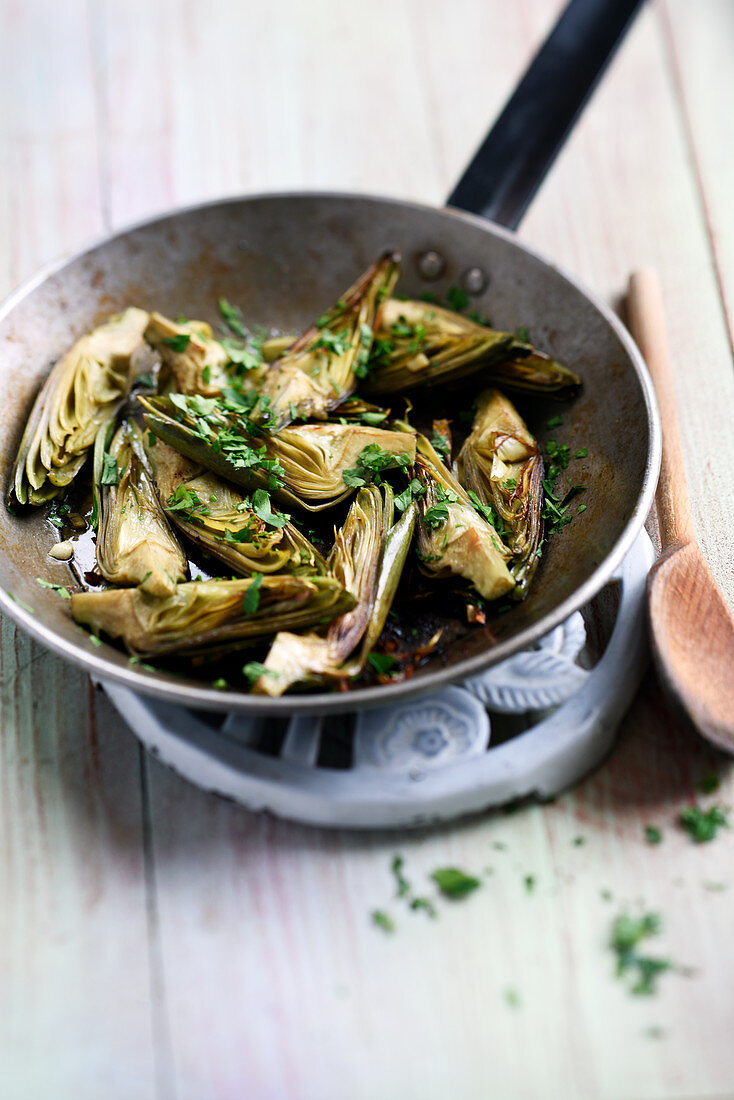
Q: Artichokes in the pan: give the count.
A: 12